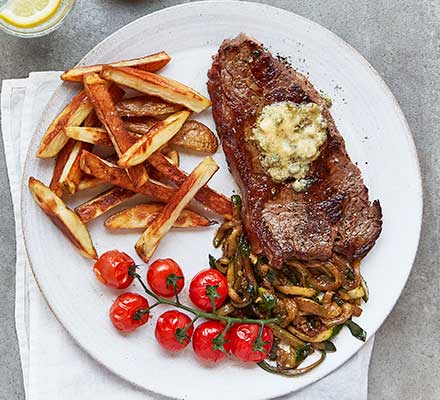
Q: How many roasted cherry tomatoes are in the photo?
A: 7